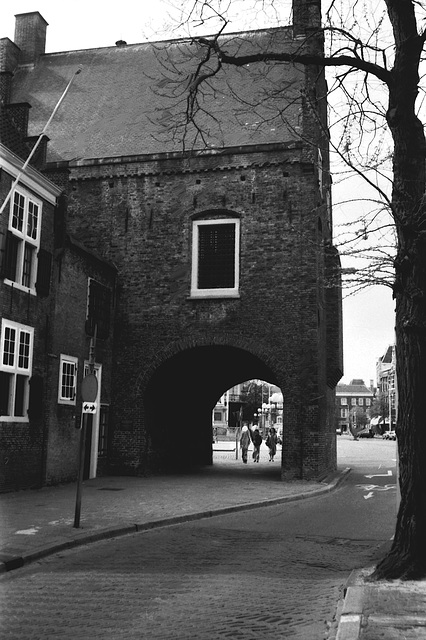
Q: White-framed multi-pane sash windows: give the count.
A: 3